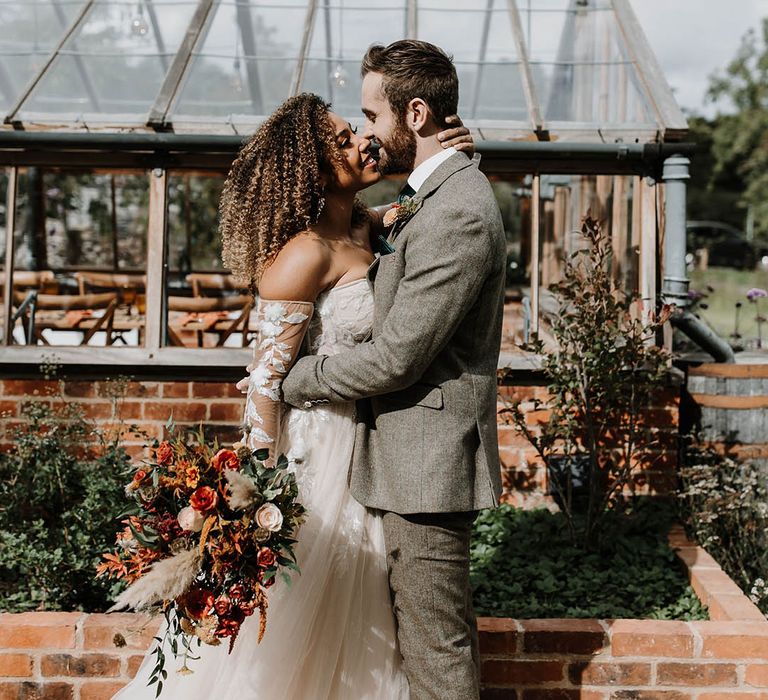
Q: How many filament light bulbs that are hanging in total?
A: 3